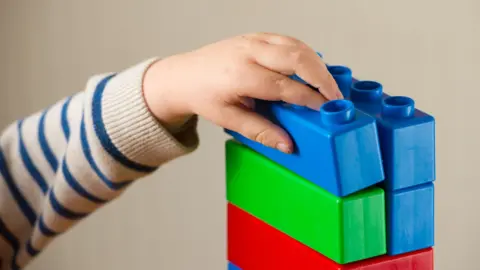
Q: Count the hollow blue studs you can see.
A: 4